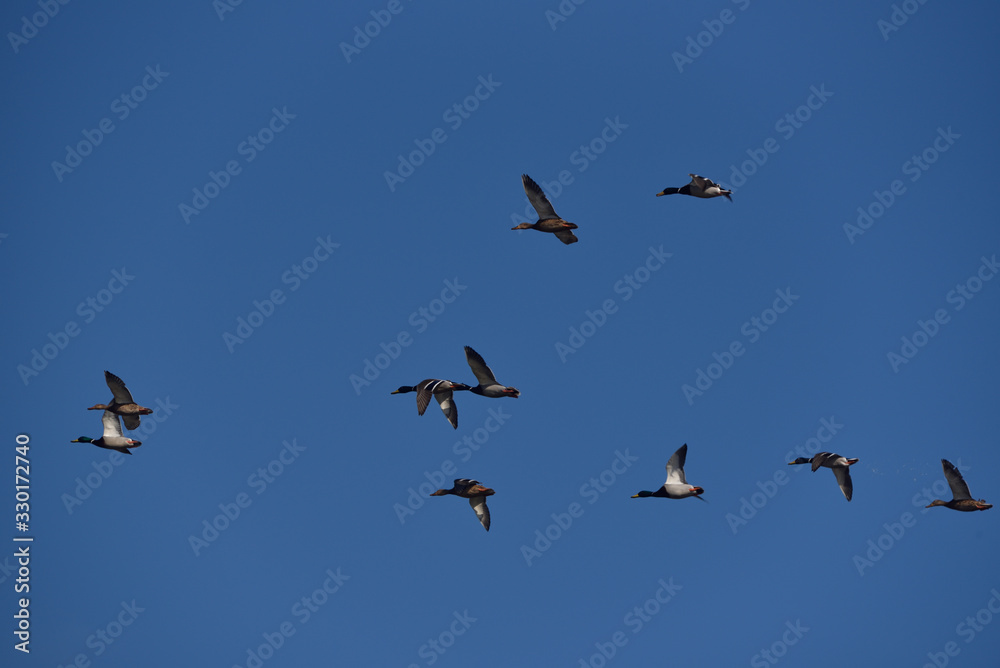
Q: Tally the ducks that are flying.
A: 10